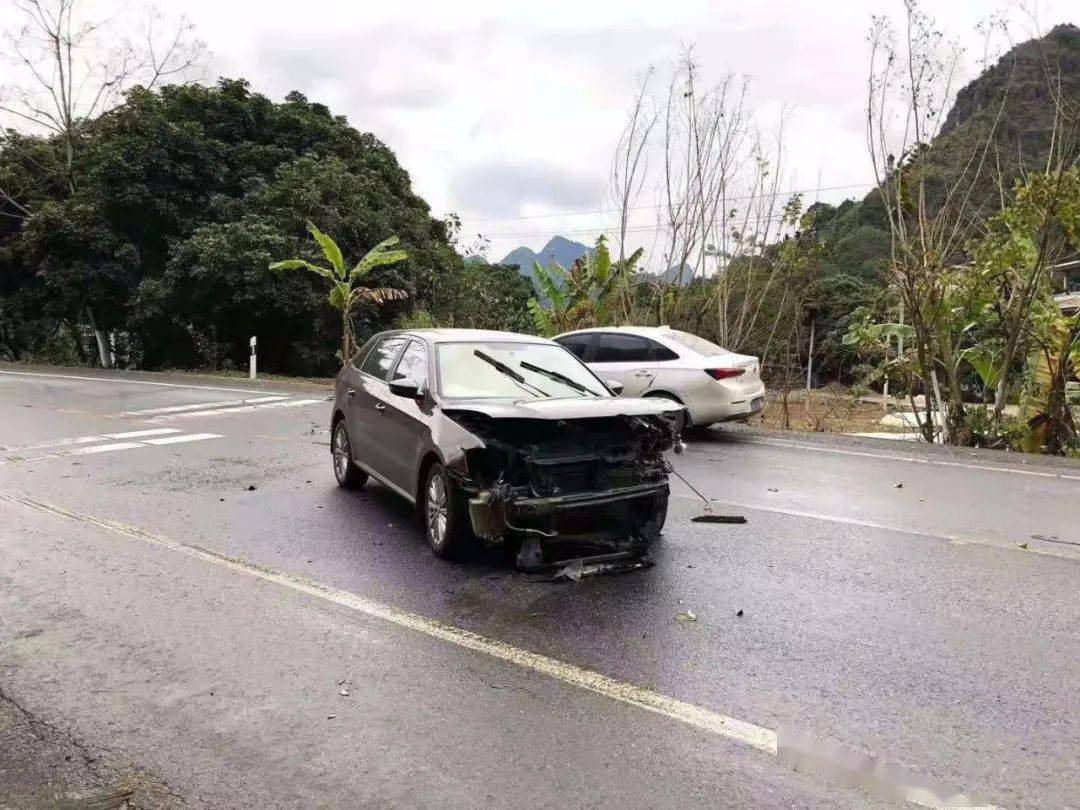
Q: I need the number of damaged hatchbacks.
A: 1